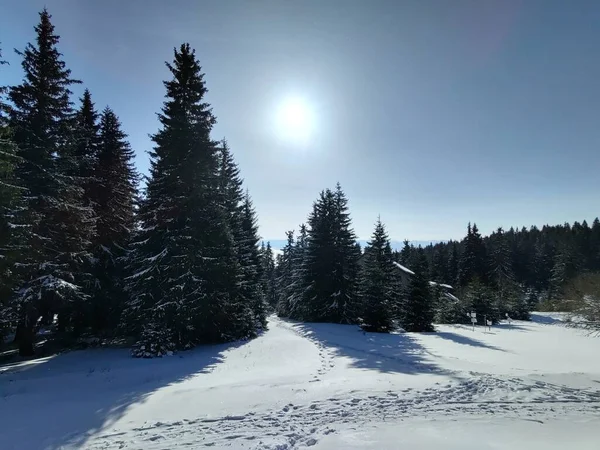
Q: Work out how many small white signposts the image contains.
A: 3